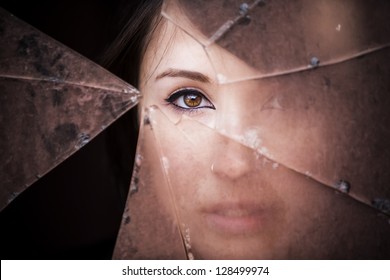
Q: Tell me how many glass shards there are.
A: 7